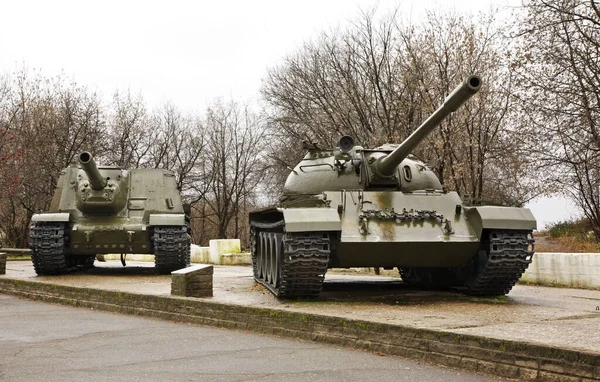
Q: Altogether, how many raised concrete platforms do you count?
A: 1